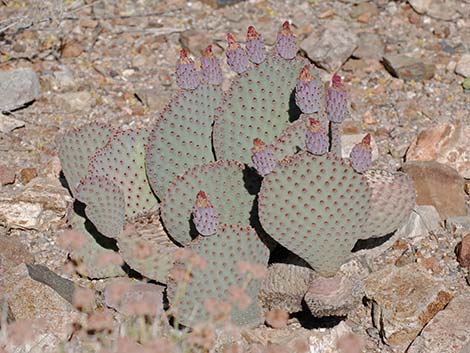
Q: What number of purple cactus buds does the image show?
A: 11